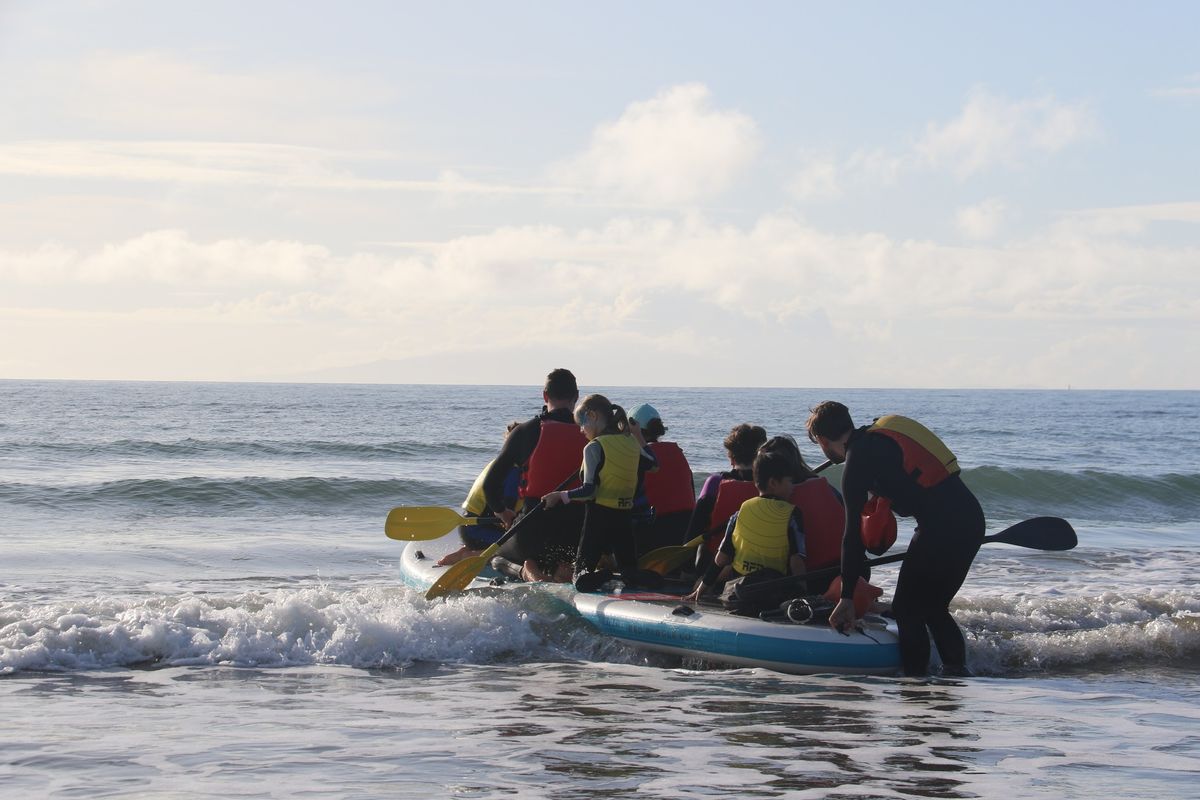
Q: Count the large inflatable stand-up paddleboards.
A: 1